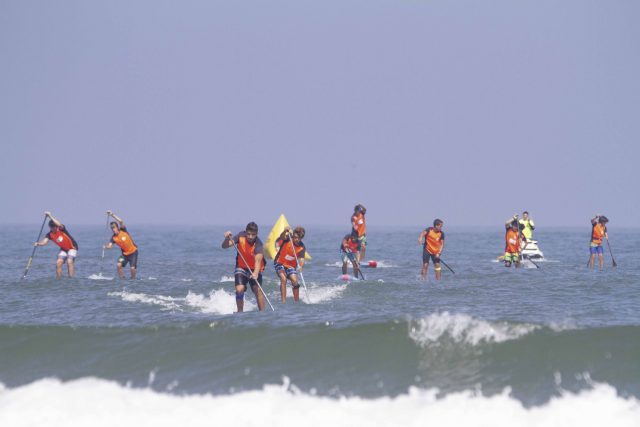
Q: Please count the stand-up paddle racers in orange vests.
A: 9